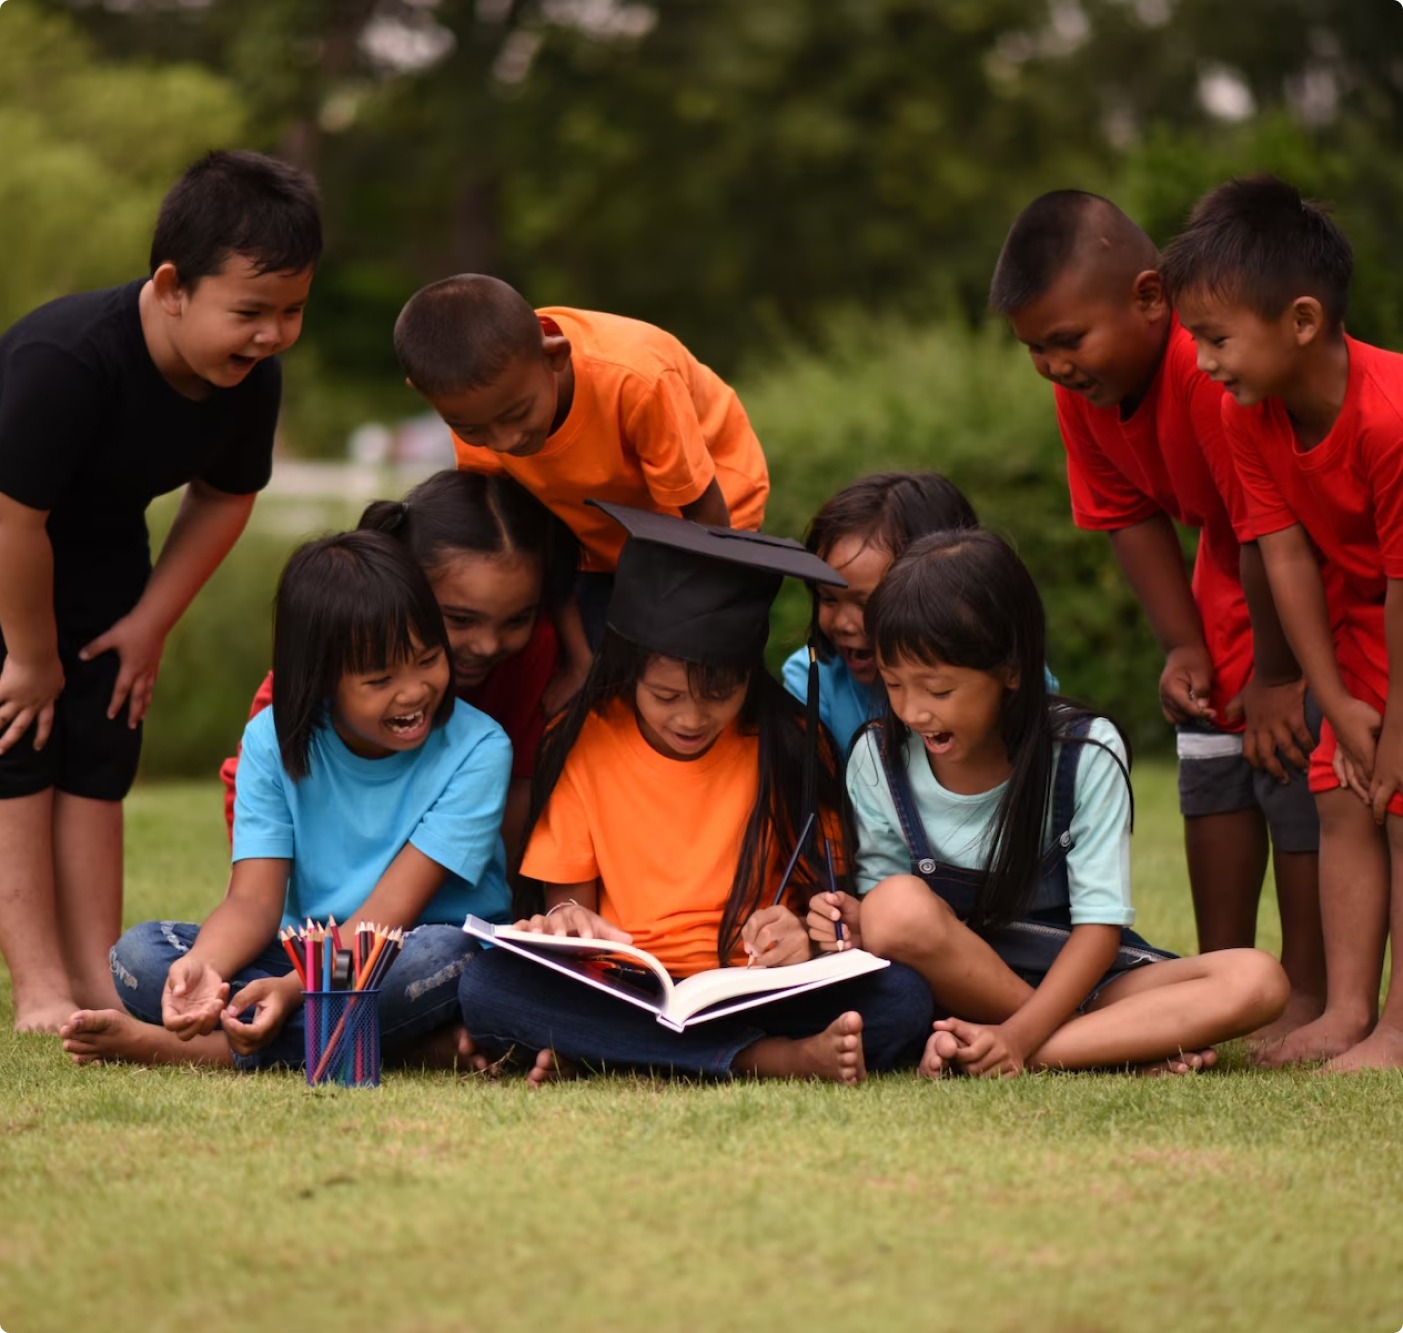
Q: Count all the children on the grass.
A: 9